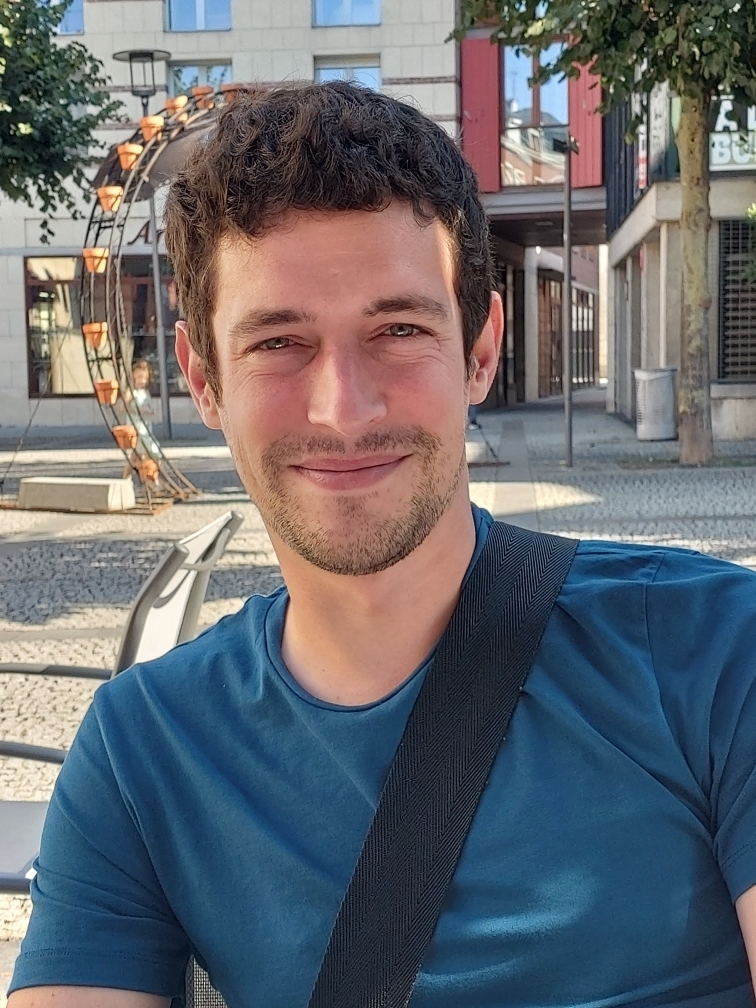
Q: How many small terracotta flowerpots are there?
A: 11